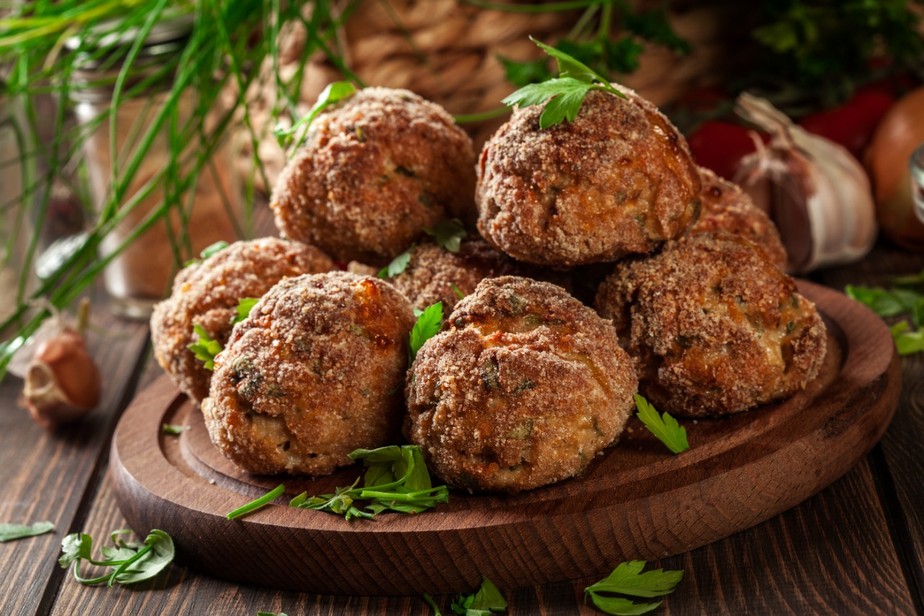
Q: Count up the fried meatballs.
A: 8